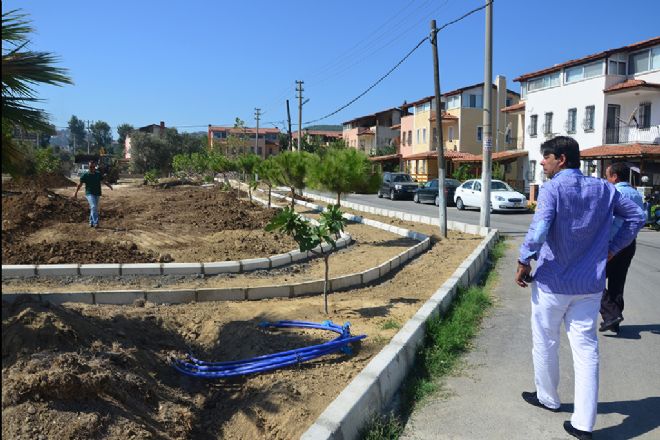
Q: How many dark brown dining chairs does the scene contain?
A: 0